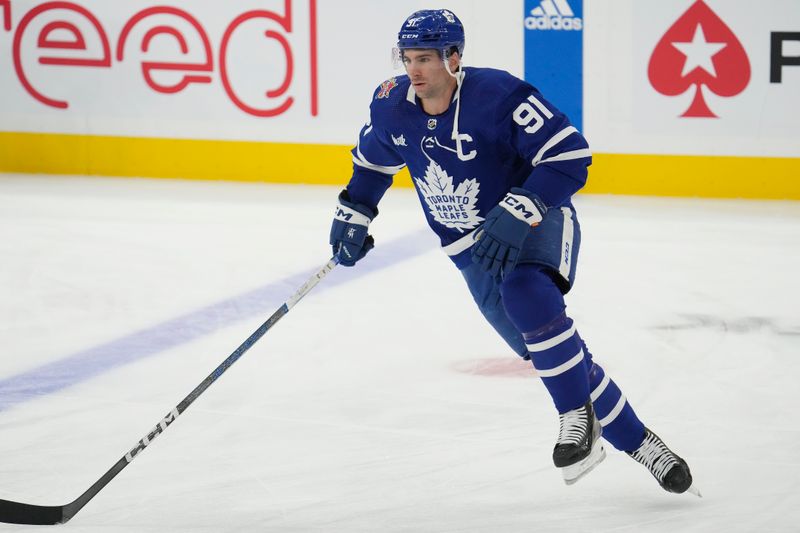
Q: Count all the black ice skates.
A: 2